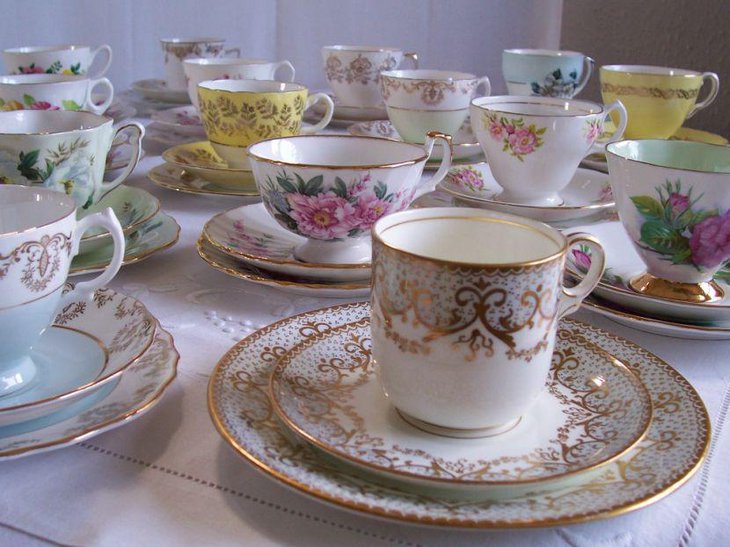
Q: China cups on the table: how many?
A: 15